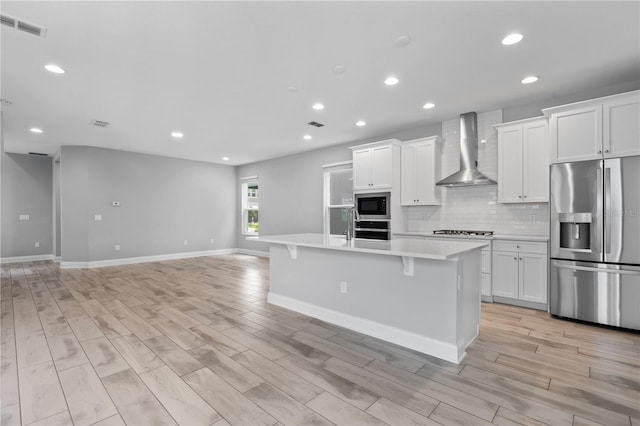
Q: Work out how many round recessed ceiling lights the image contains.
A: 11